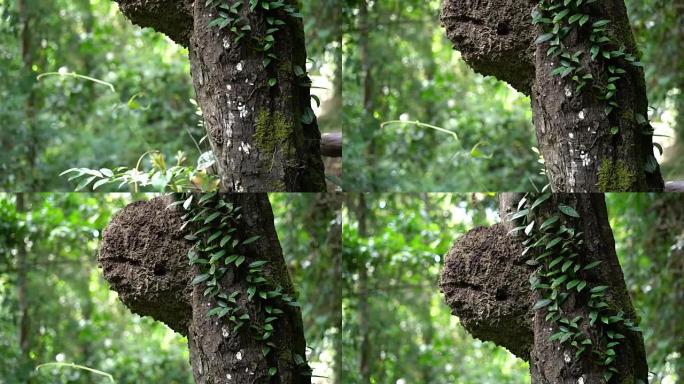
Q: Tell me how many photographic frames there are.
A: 4